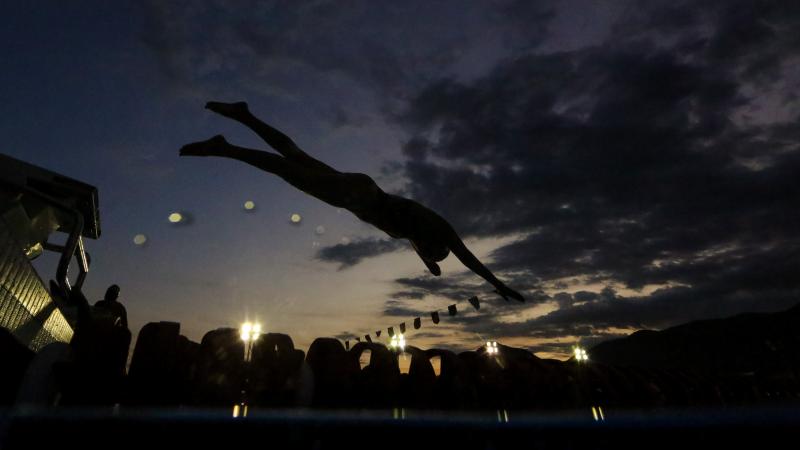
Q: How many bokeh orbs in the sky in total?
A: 4